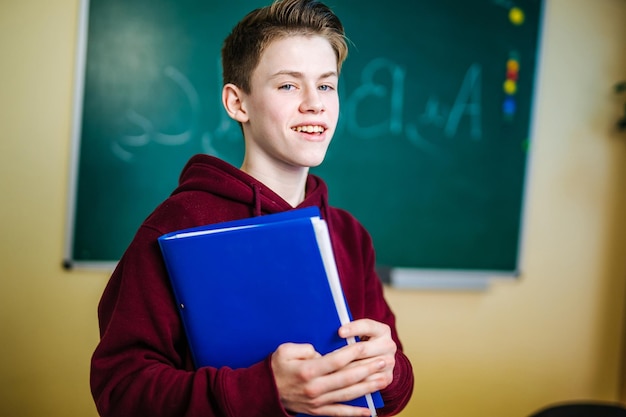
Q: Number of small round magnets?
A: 5